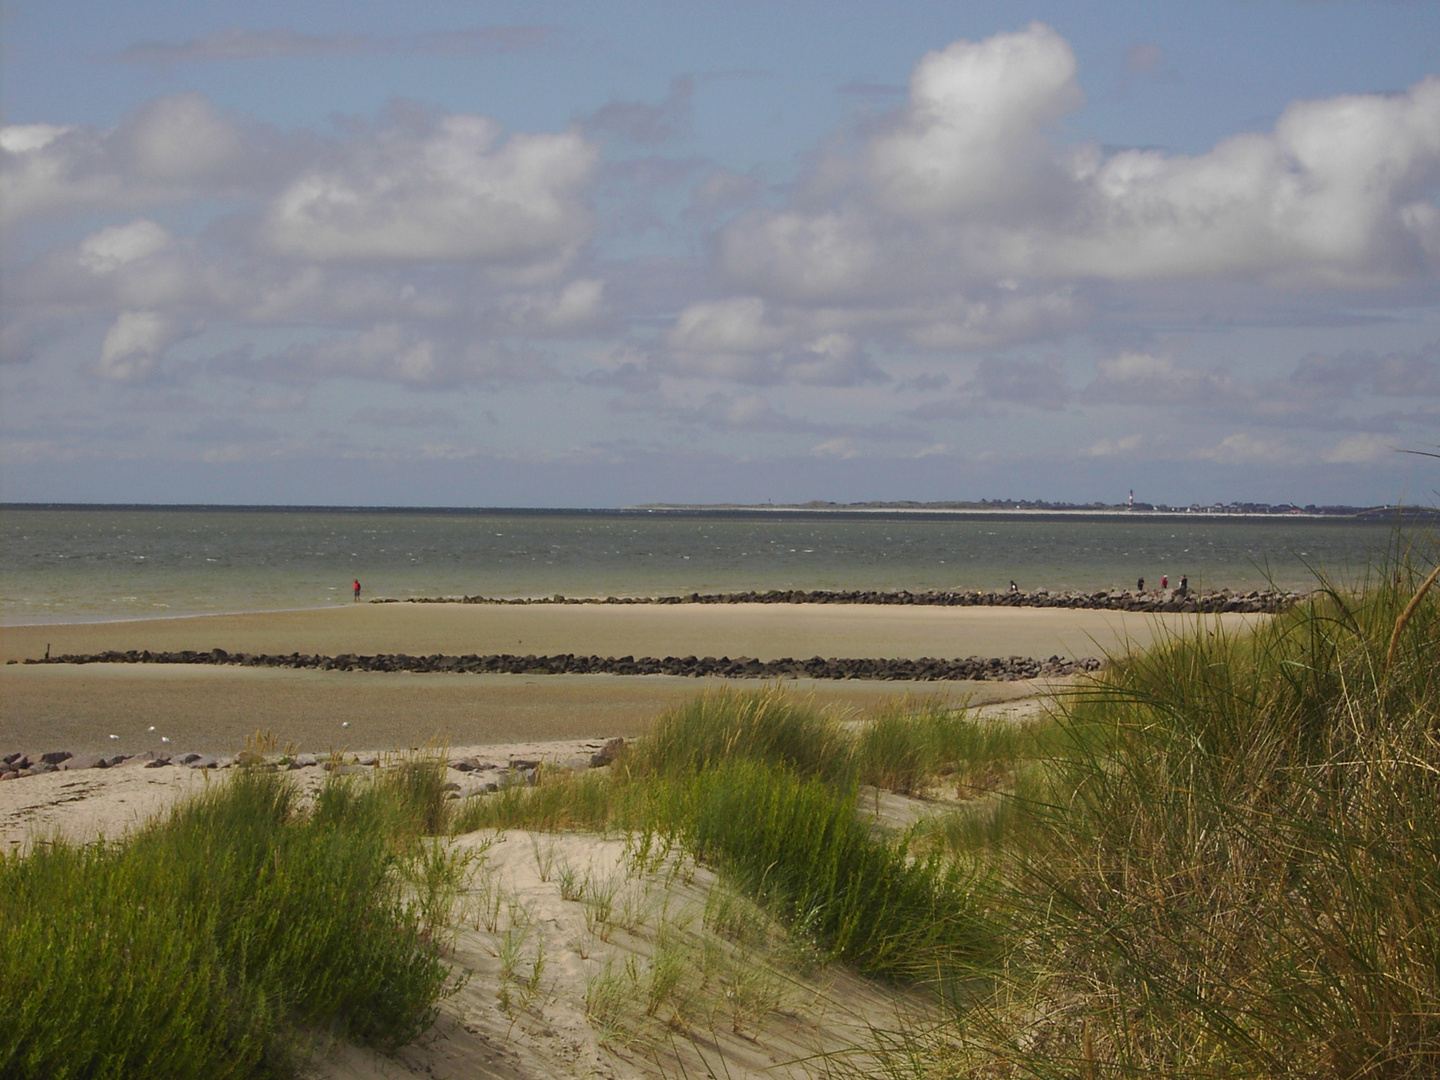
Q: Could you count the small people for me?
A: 5